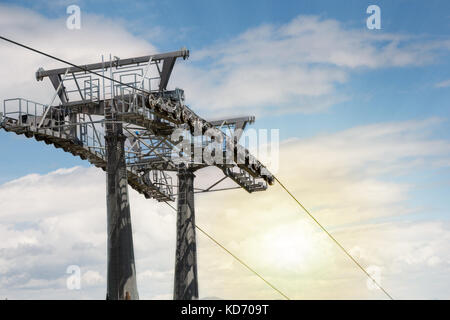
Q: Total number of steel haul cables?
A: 2